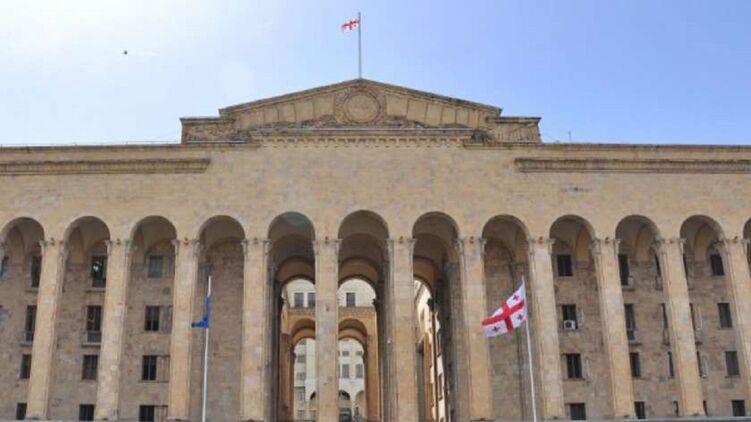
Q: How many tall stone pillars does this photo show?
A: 11